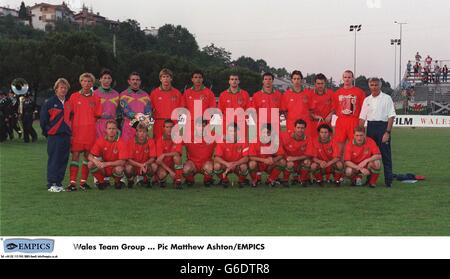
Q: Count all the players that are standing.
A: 10